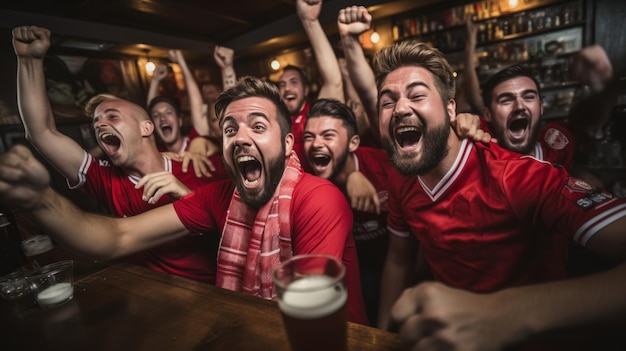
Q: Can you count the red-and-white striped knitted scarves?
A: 1